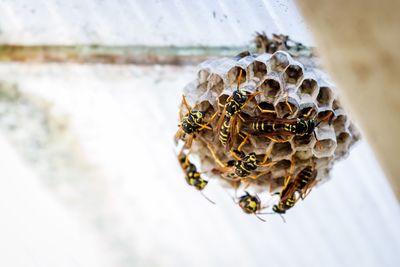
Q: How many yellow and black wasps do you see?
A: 7